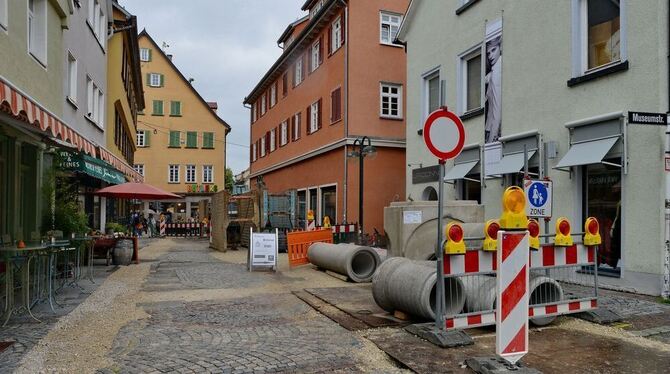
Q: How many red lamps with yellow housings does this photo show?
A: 5